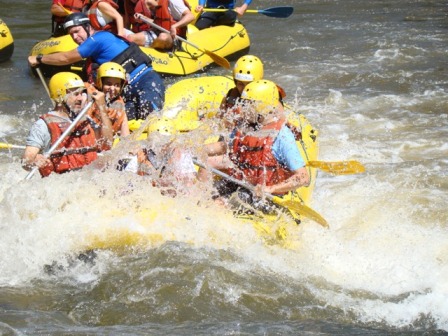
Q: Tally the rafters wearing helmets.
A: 6